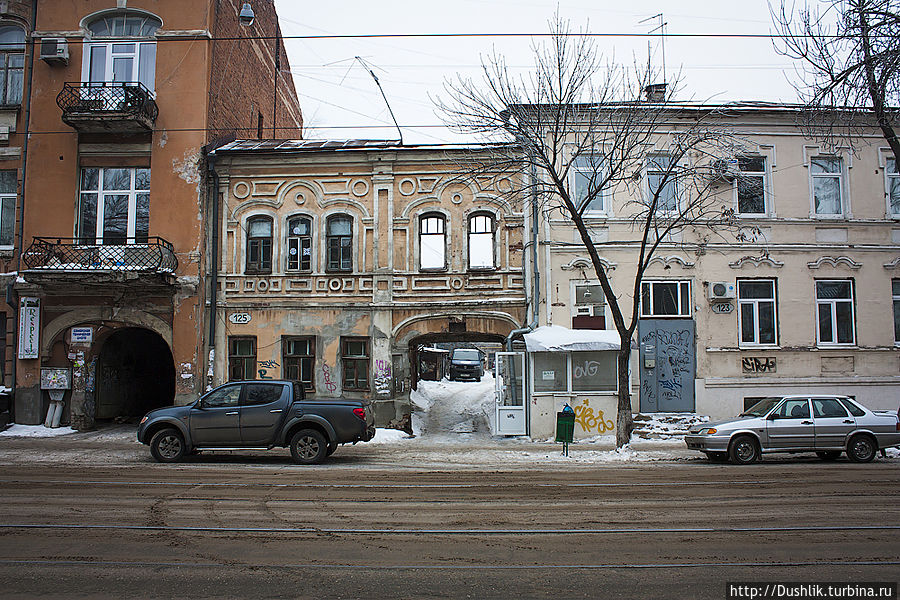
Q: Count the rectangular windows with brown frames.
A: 3